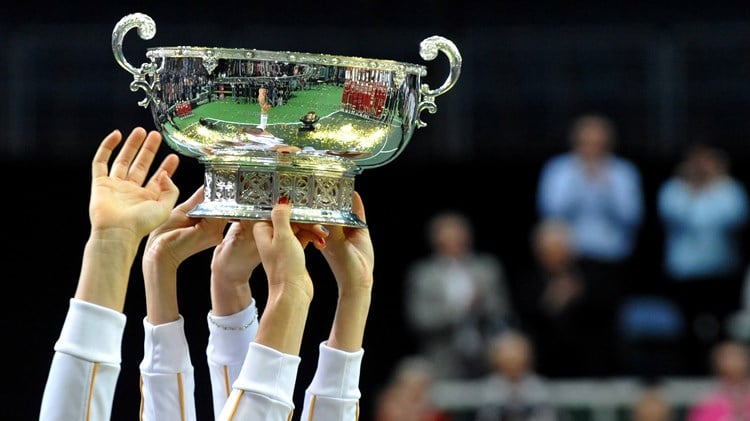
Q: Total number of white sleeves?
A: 5